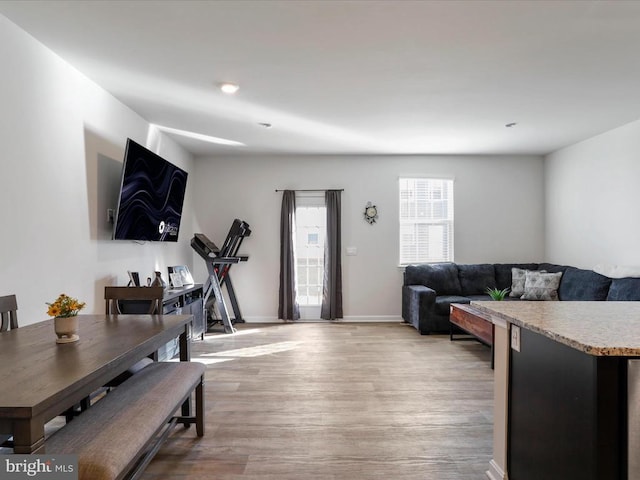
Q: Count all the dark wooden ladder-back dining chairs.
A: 2